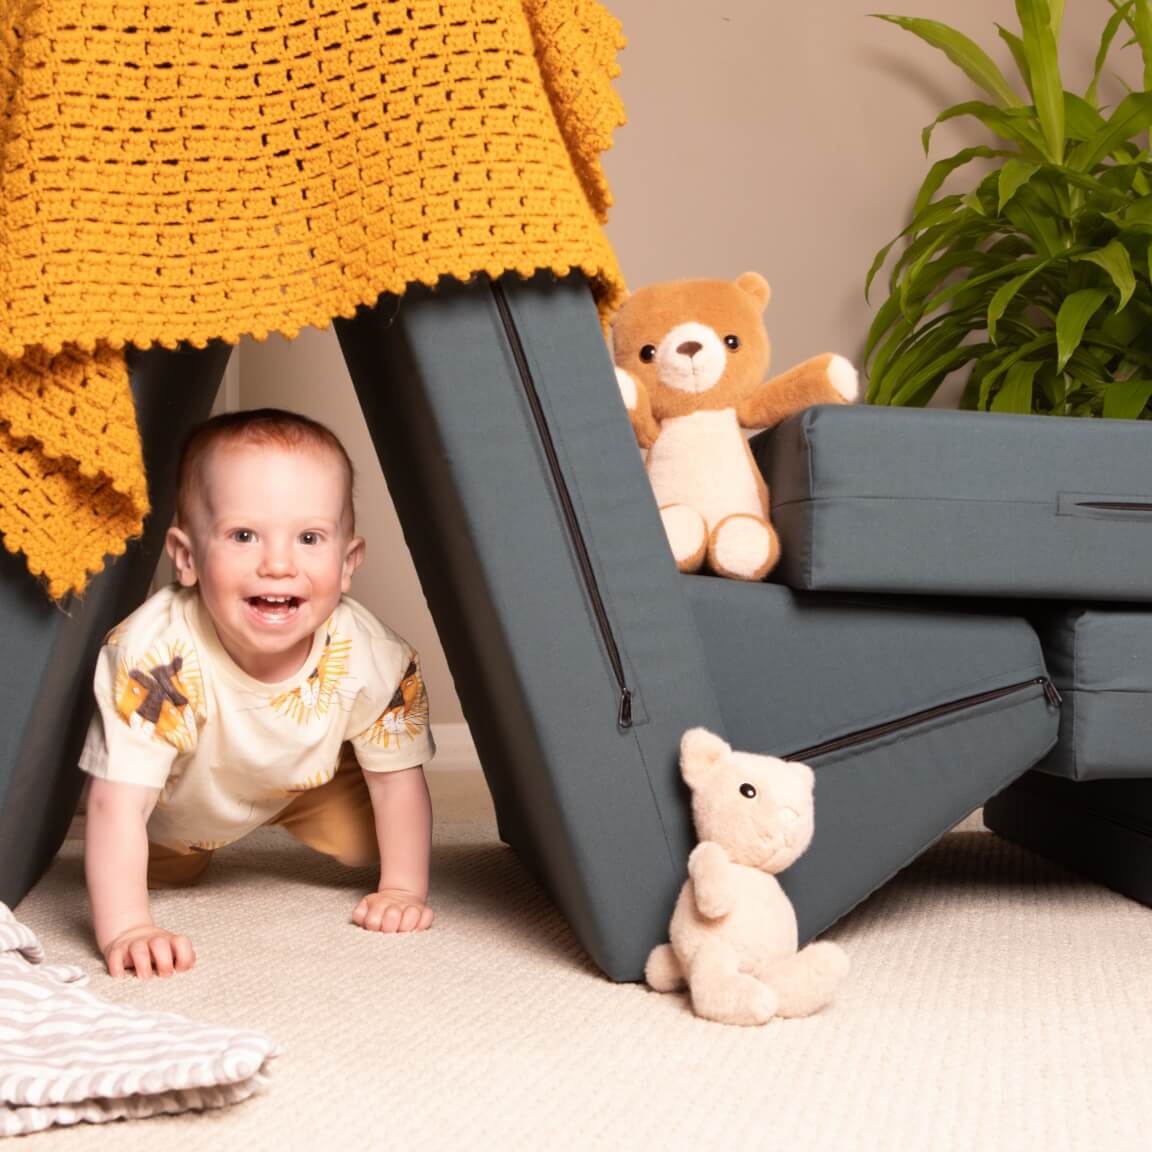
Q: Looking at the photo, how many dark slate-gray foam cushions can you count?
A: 6